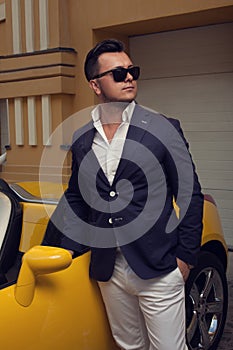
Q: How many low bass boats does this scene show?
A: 0